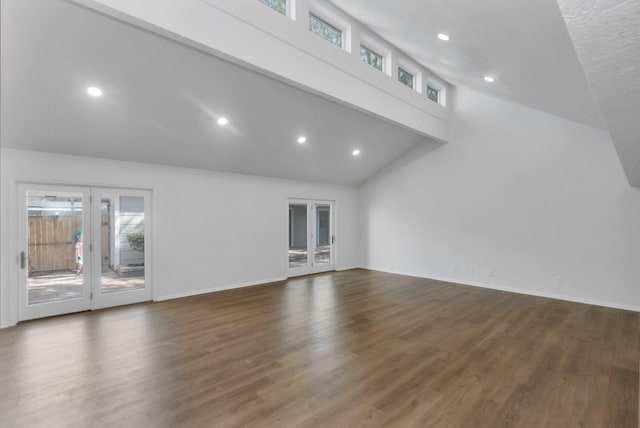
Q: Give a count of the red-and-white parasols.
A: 0